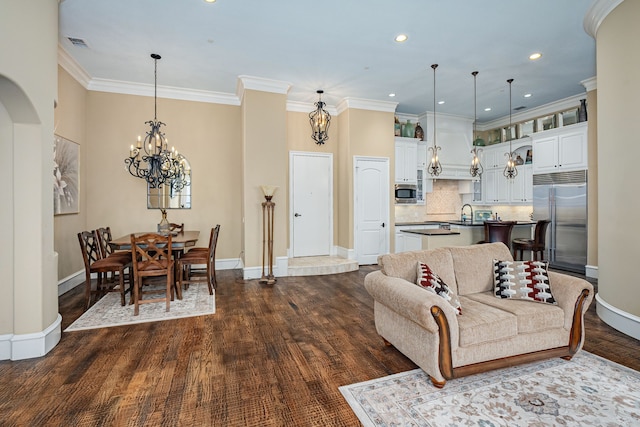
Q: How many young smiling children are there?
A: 0